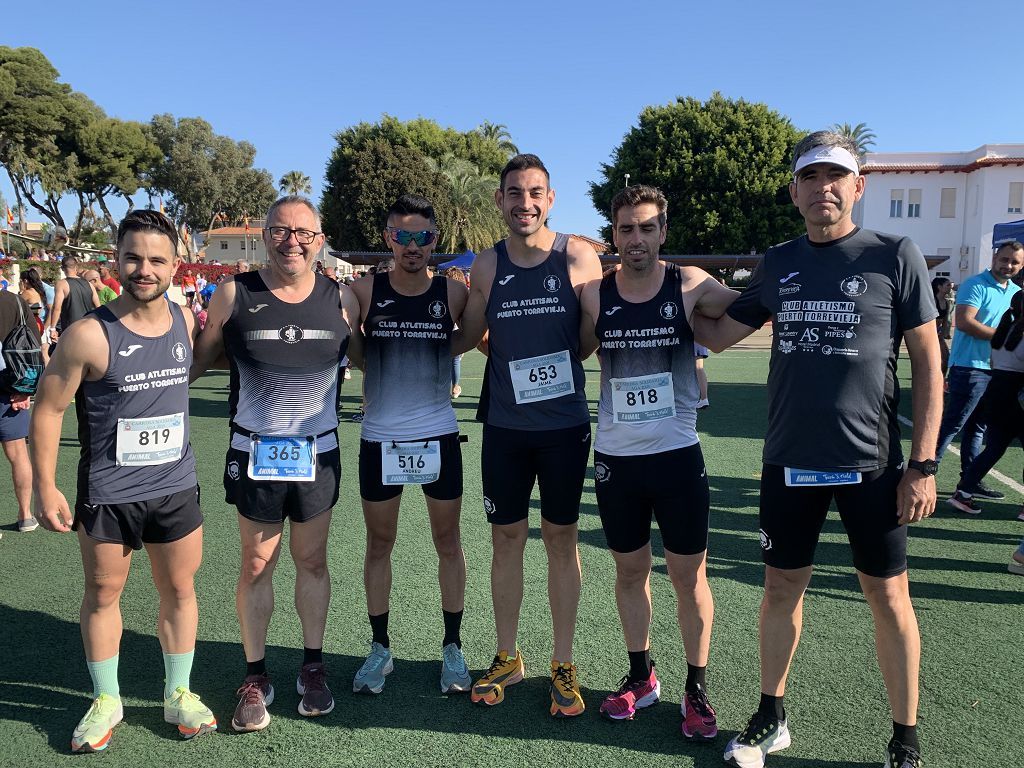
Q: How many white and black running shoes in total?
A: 2